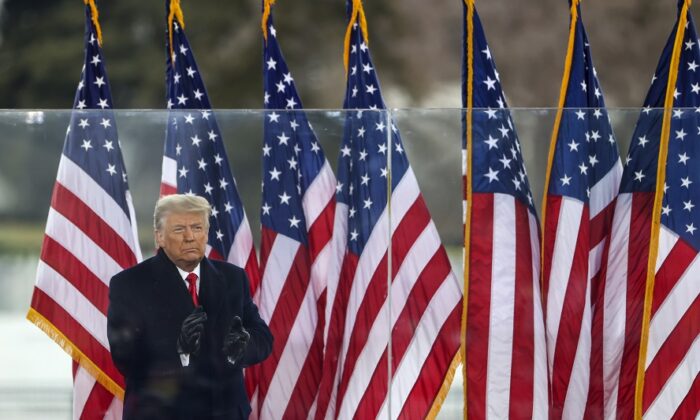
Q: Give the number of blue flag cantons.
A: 7